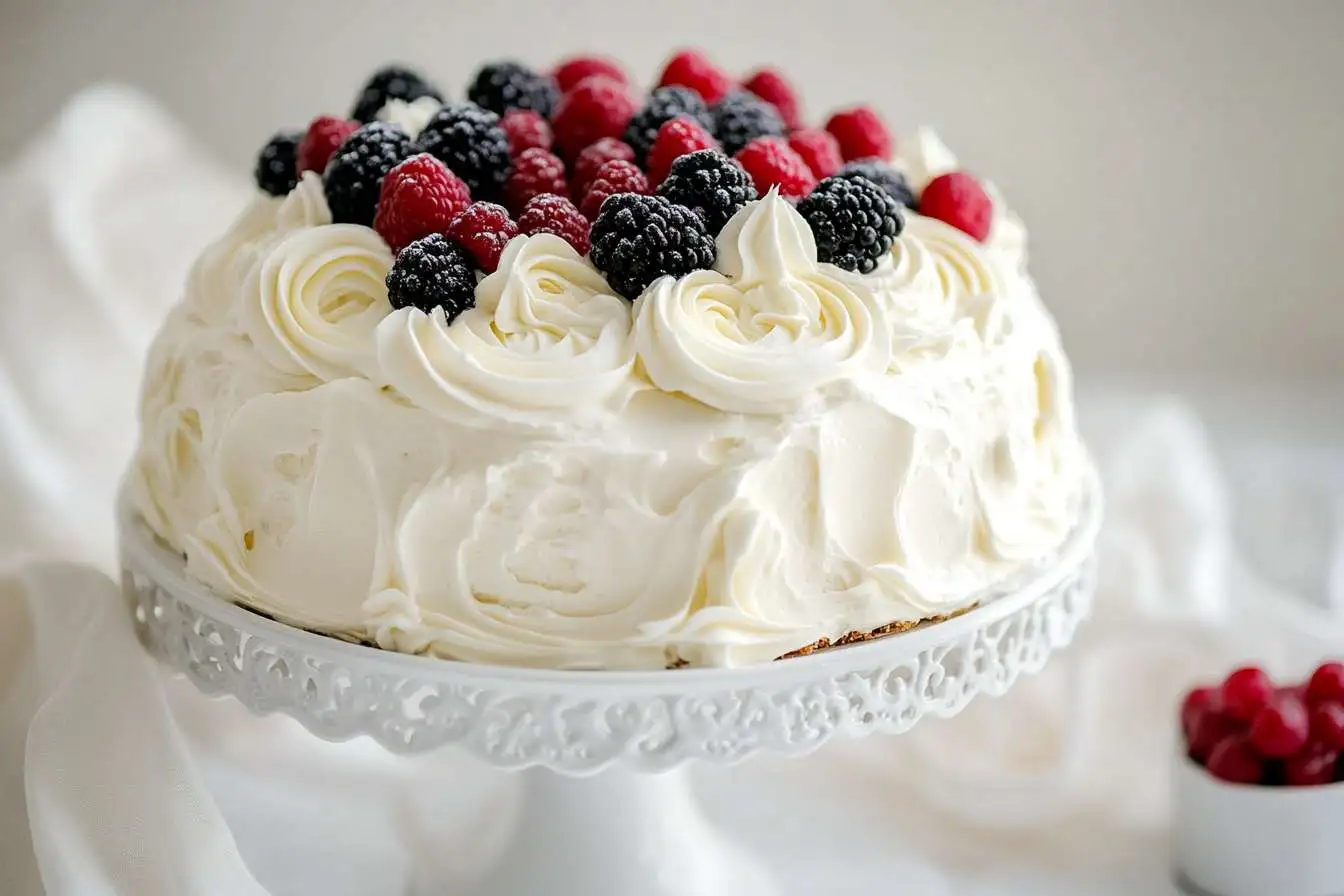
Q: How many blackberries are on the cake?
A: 12